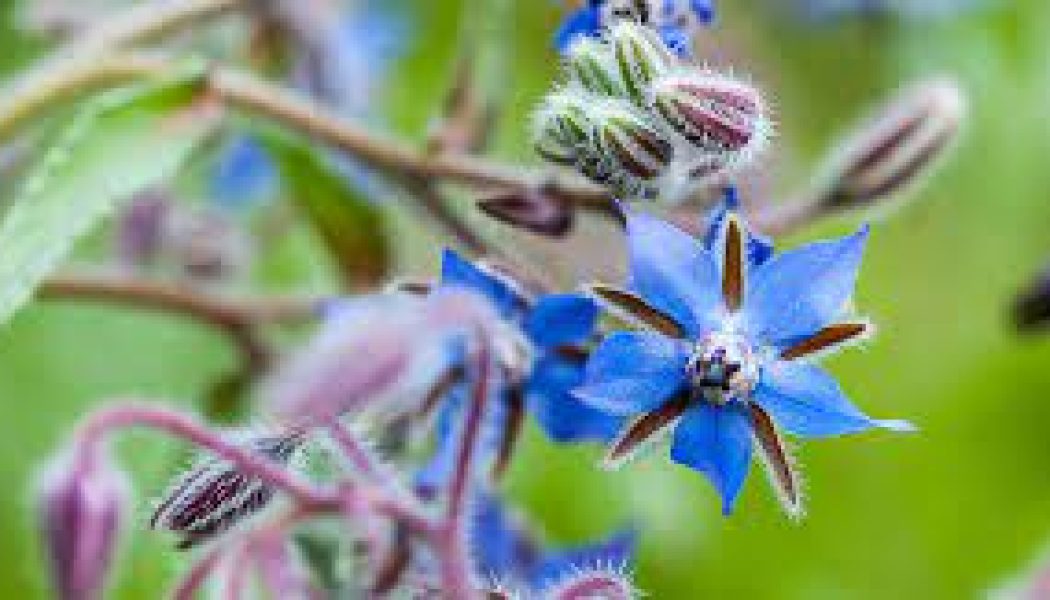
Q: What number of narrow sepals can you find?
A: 5